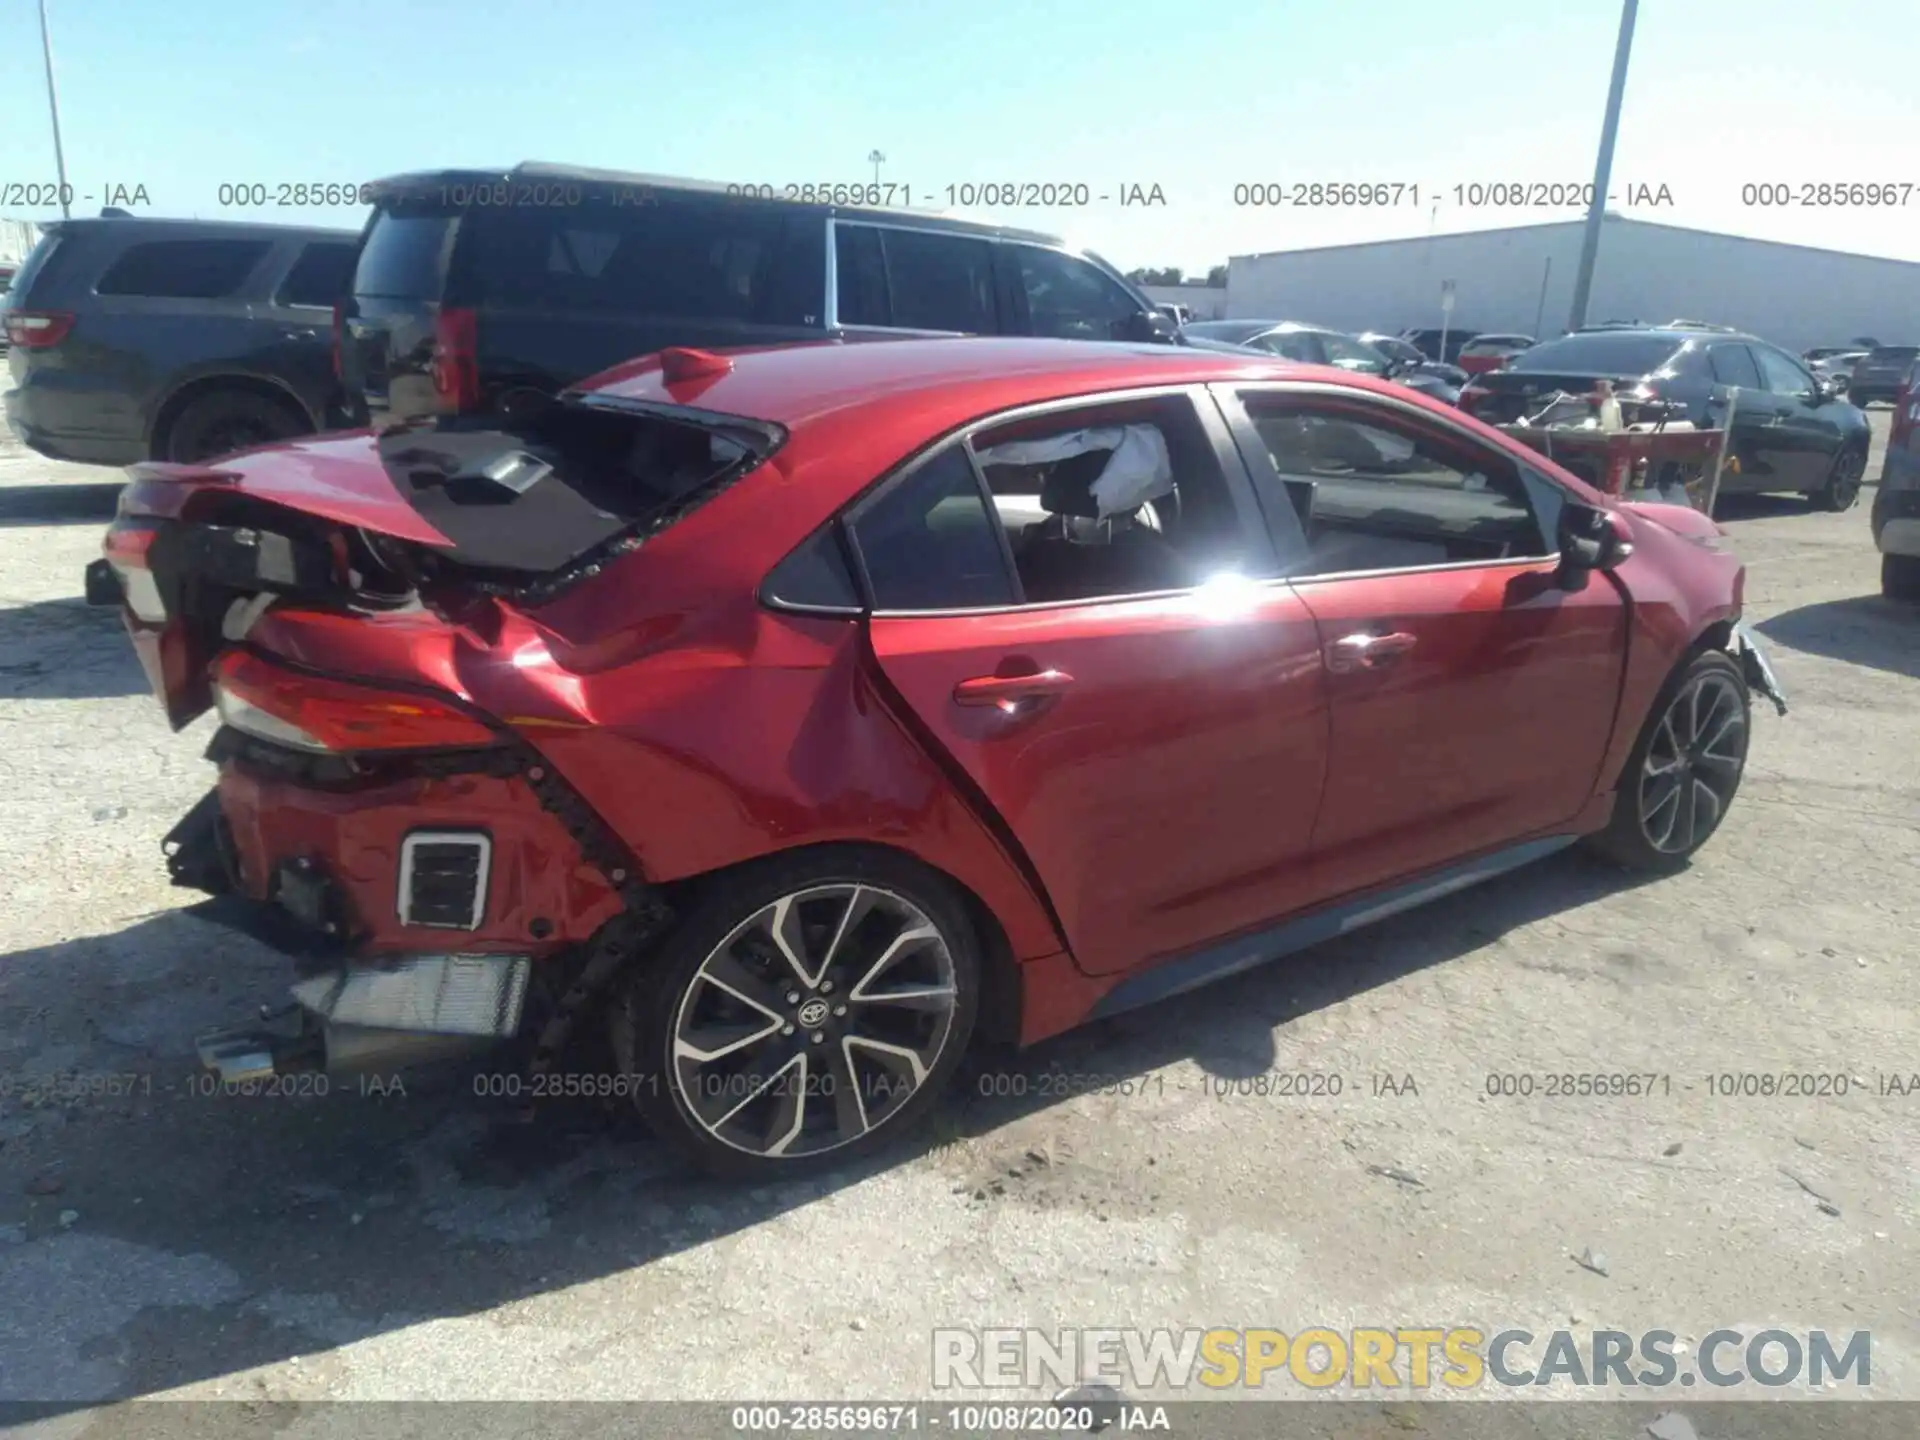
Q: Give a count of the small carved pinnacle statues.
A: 0